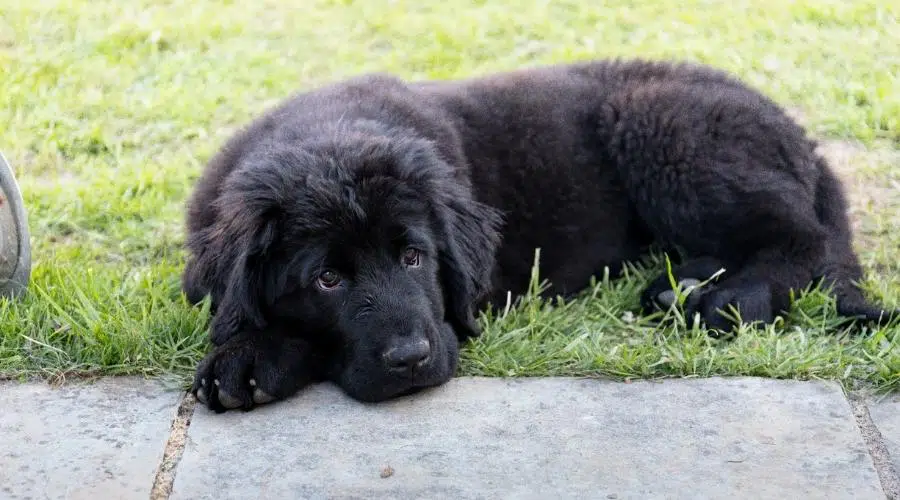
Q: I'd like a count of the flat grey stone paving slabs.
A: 3